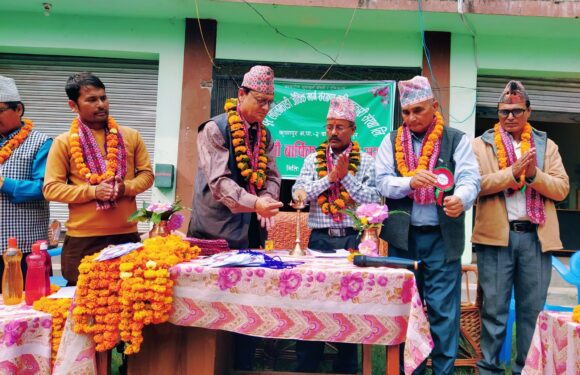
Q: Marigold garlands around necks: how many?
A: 6